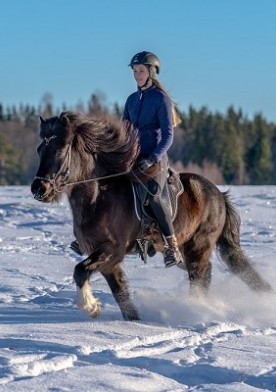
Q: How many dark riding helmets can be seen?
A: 1